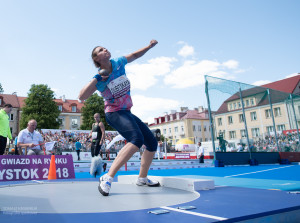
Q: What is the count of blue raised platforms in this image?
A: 1